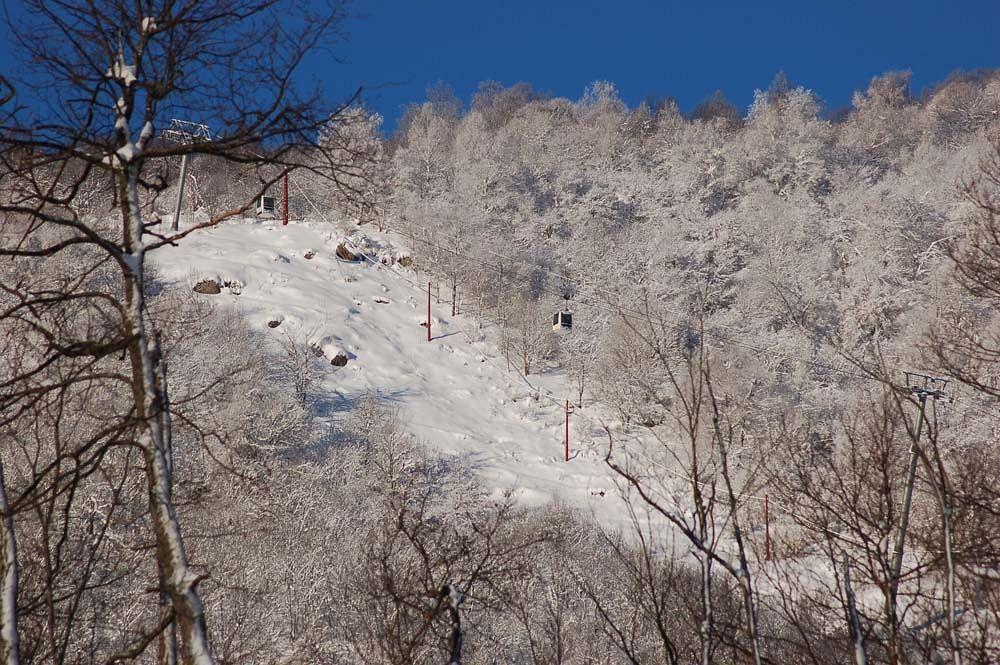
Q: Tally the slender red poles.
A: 4